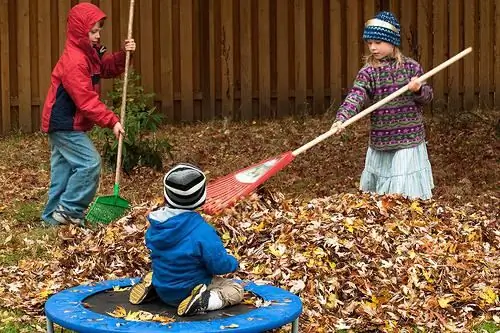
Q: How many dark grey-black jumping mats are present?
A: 1